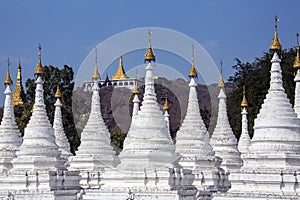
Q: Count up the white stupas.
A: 12